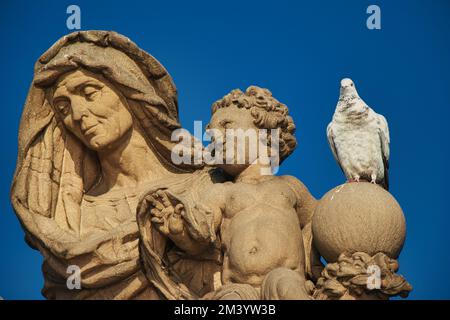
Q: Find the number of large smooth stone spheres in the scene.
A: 1